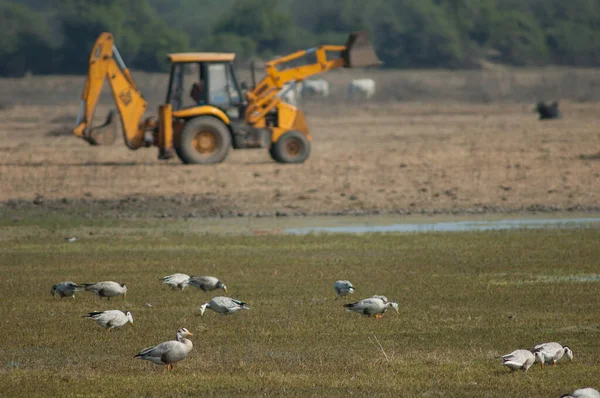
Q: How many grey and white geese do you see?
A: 13